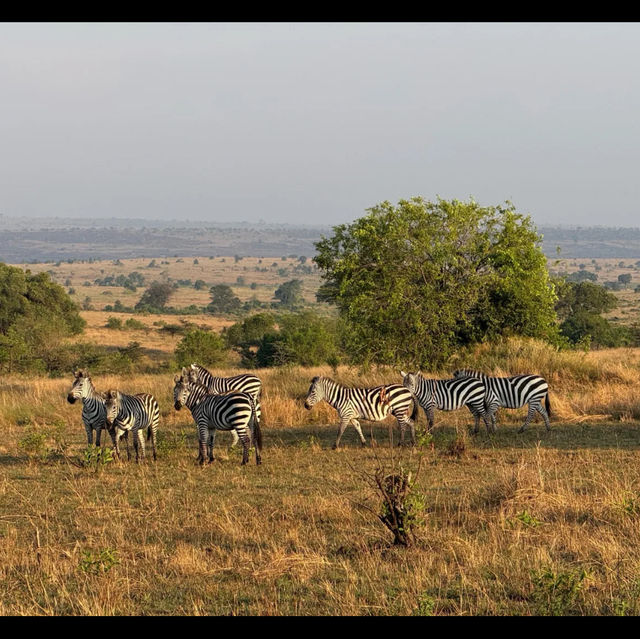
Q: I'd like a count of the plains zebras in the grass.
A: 7